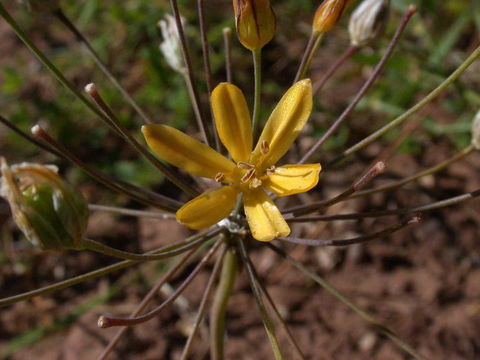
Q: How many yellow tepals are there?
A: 6